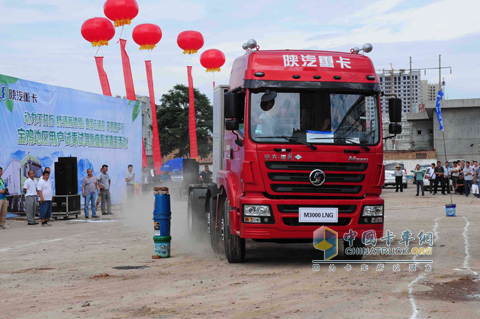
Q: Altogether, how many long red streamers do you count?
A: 4